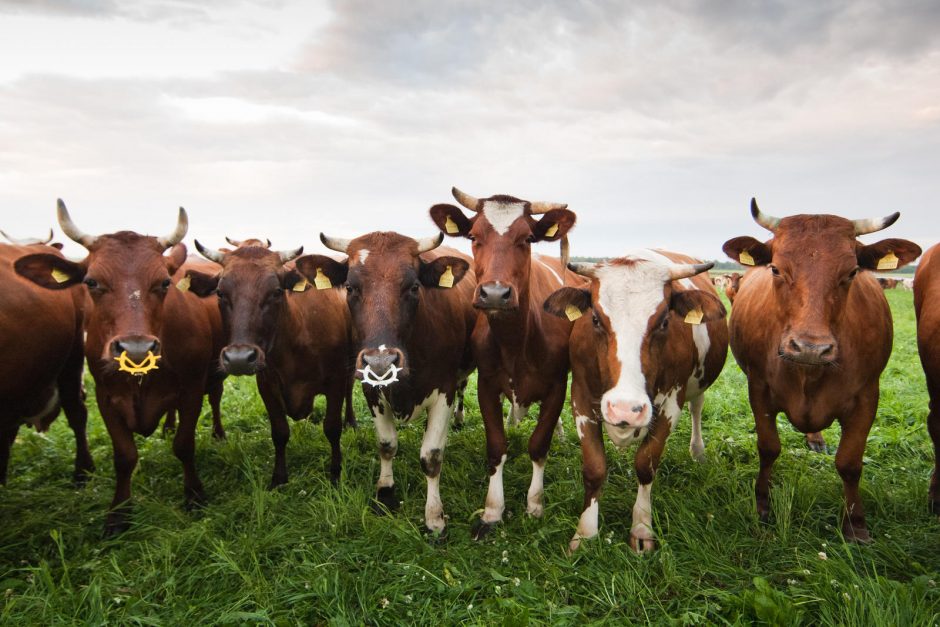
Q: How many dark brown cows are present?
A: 2